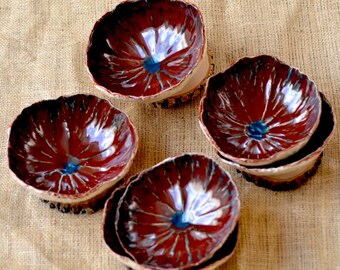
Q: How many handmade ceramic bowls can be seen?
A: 6